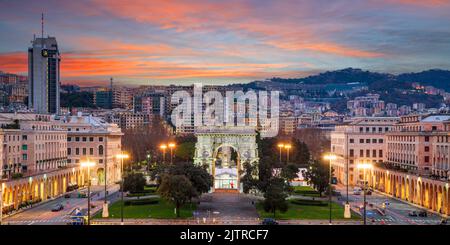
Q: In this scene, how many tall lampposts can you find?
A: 8